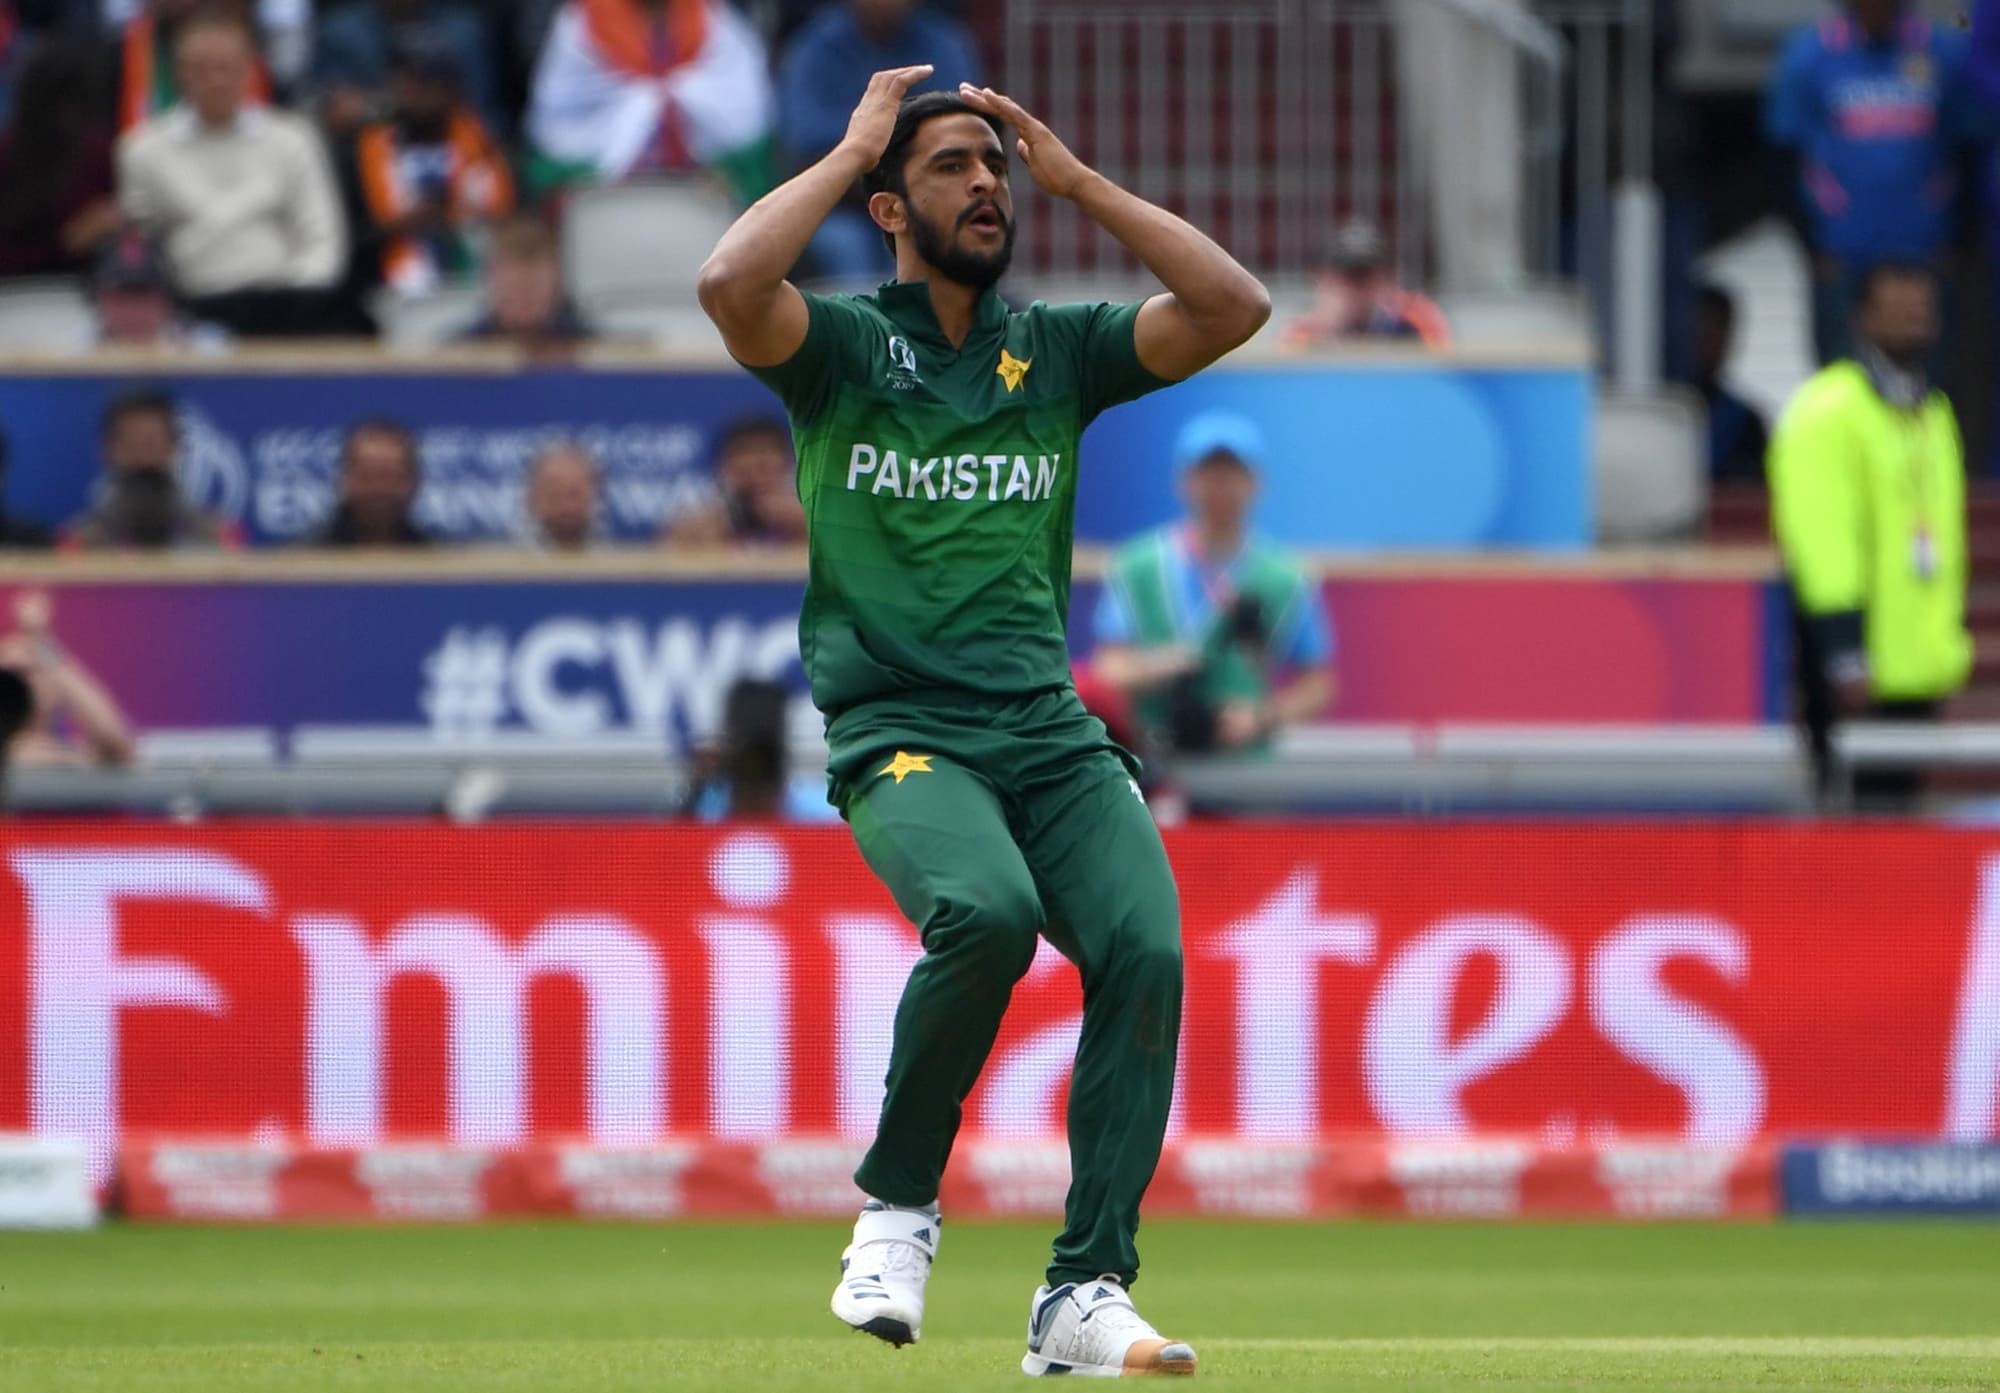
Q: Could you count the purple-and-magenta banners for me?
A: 1